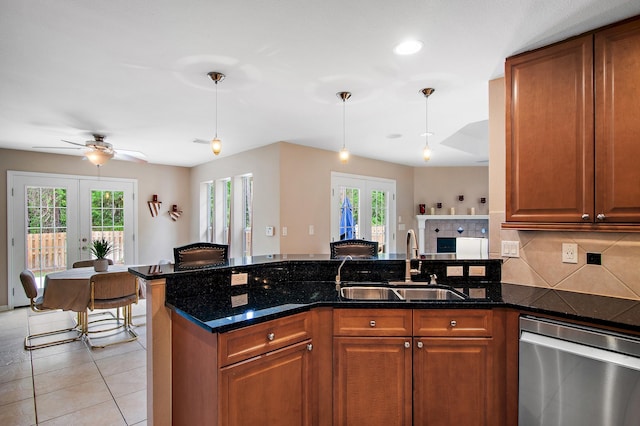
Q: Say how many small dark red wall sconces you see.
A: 3